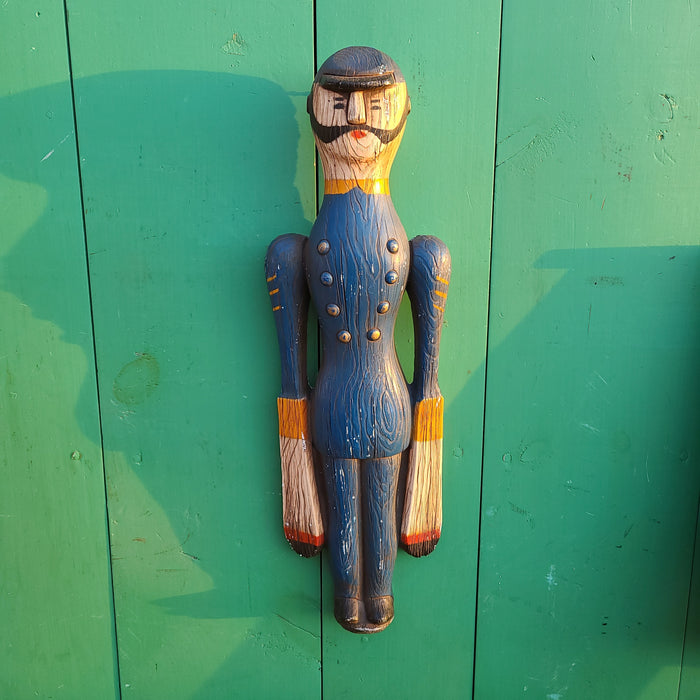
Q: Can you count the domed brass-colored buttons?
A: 8